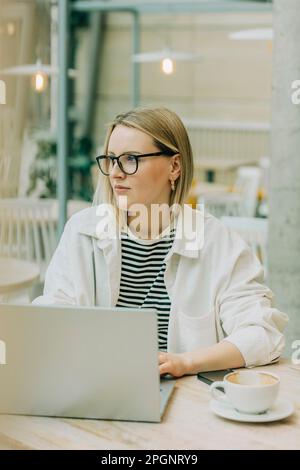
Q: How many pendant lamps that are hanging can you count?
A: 3